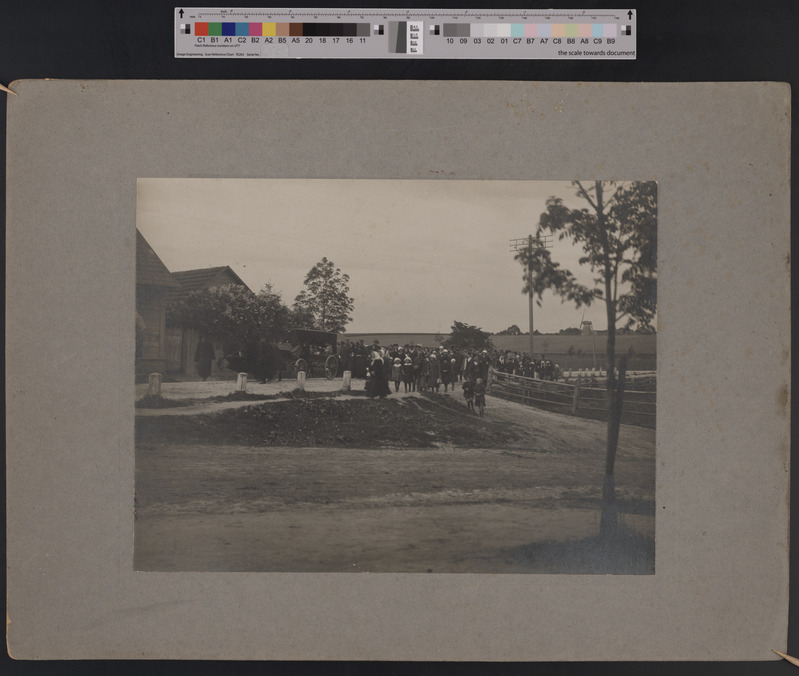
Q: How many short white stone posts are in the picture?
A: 4